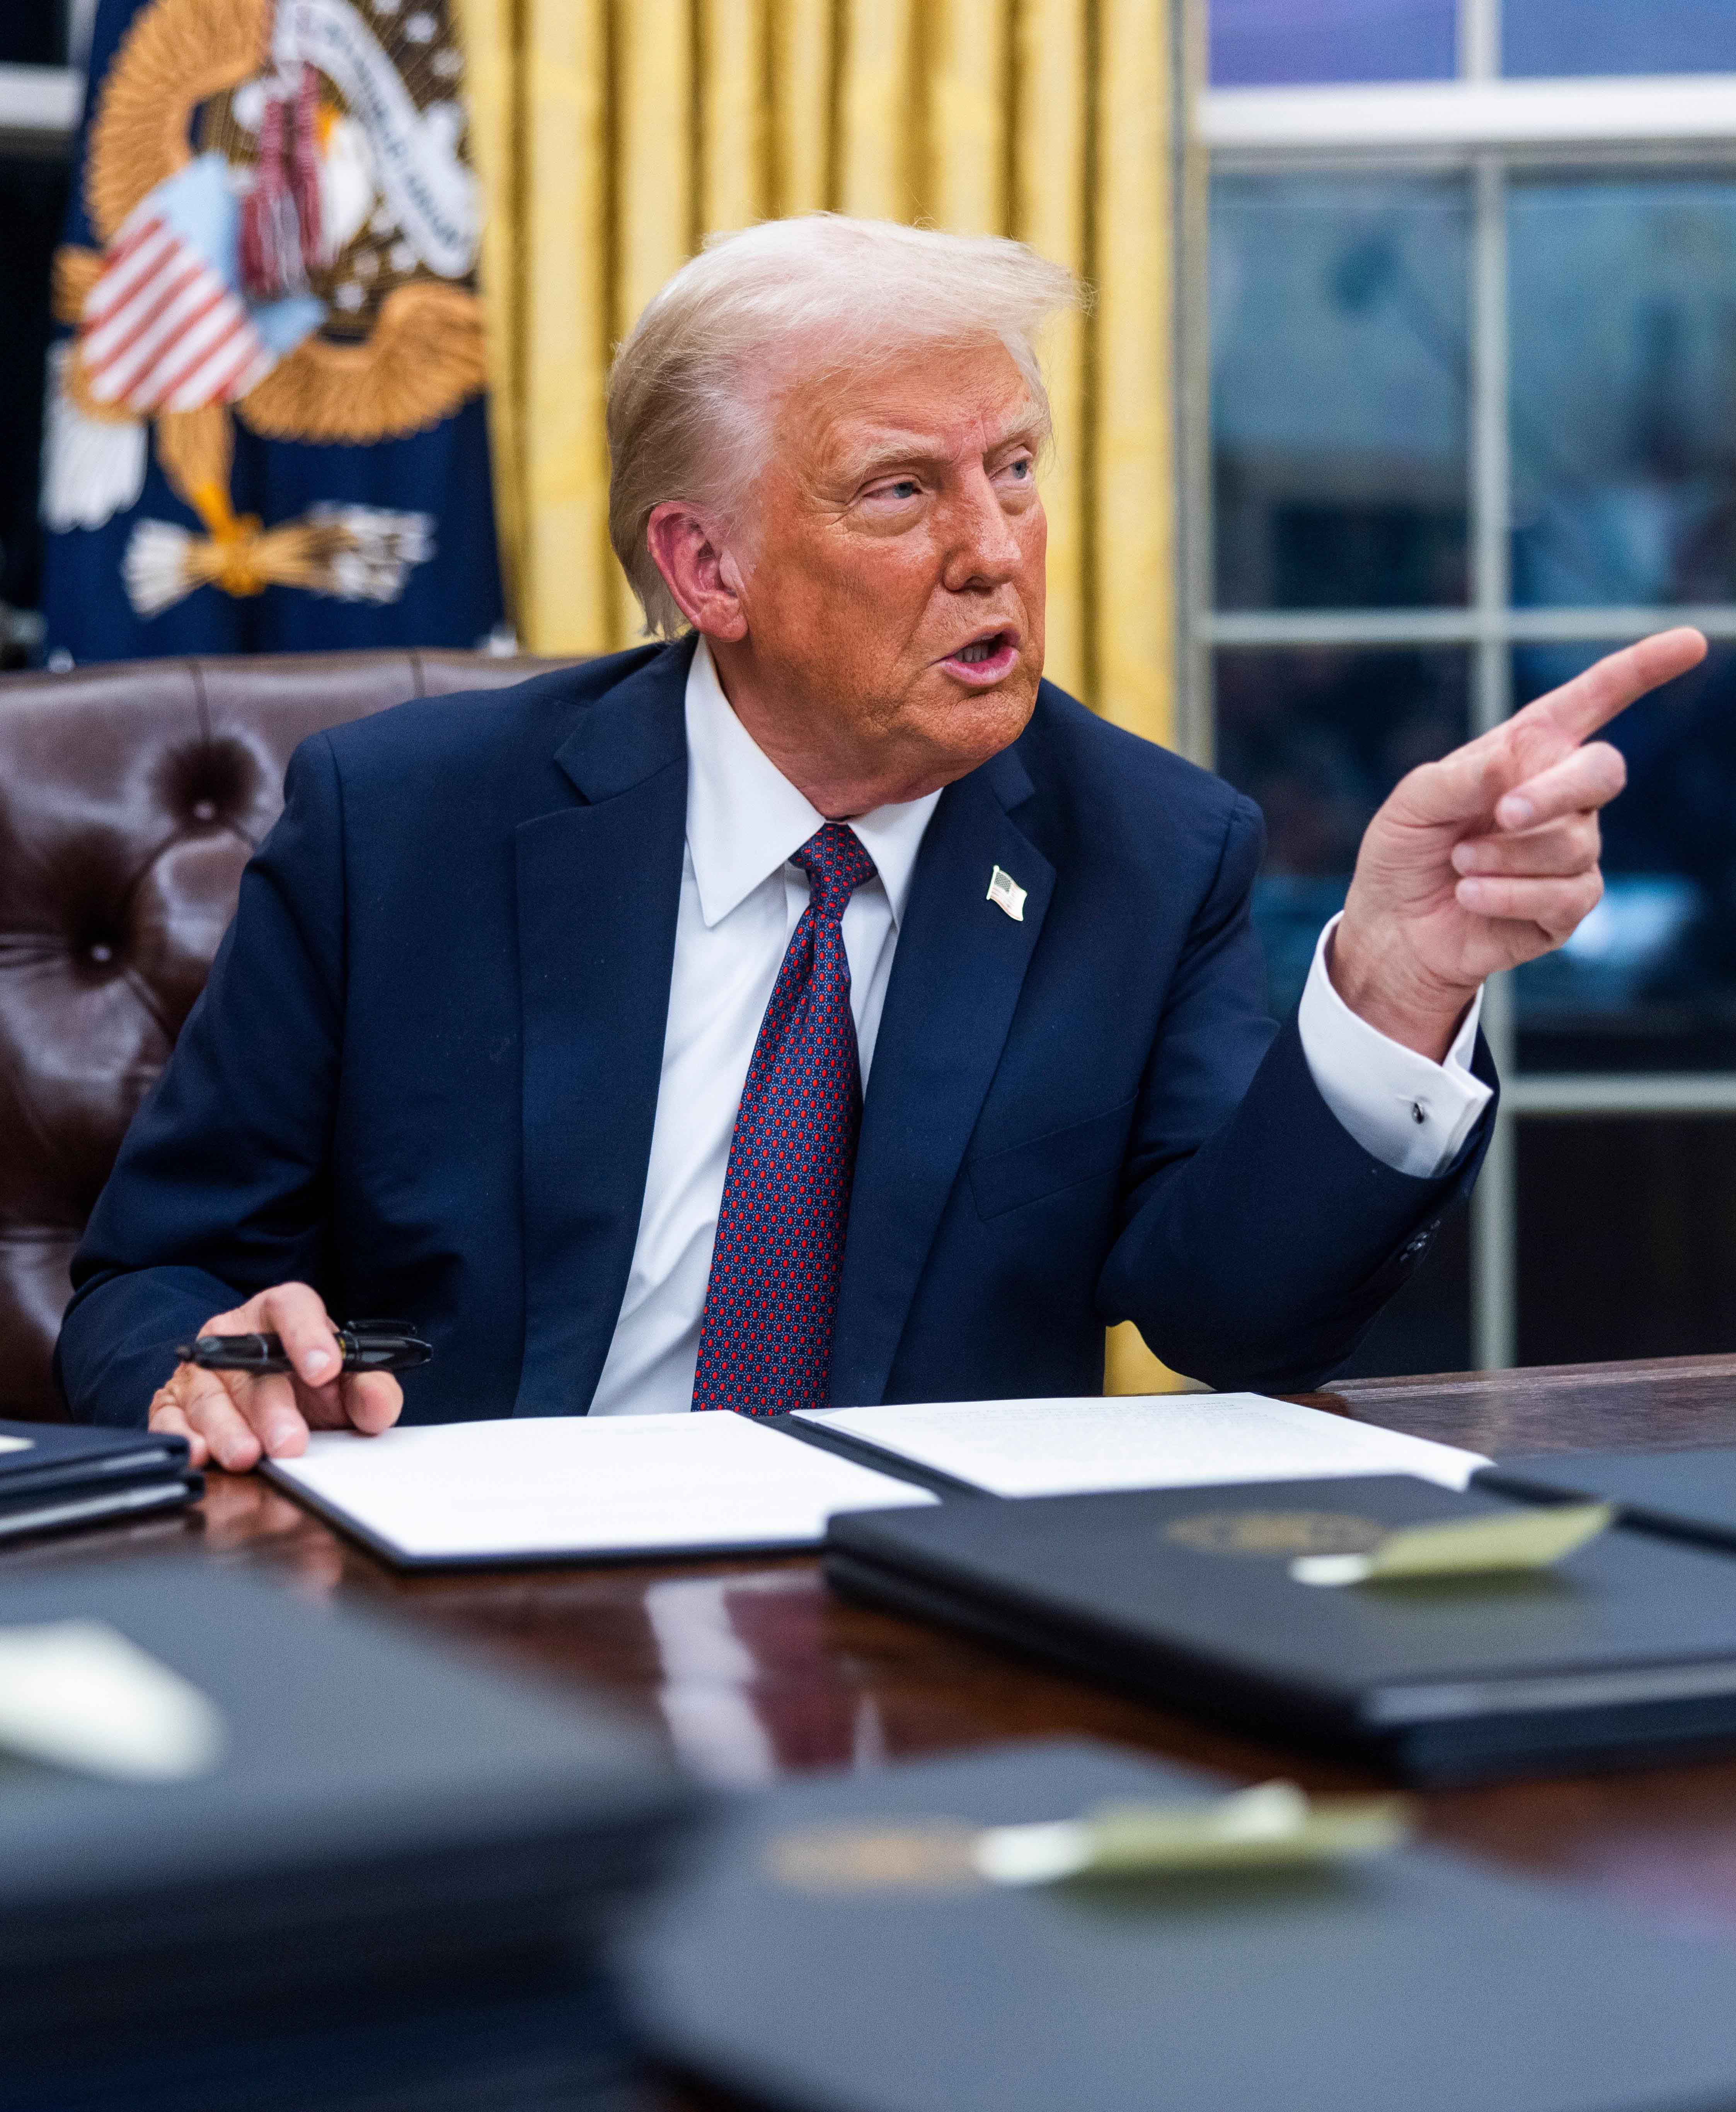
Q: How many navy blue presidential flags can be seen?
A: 1